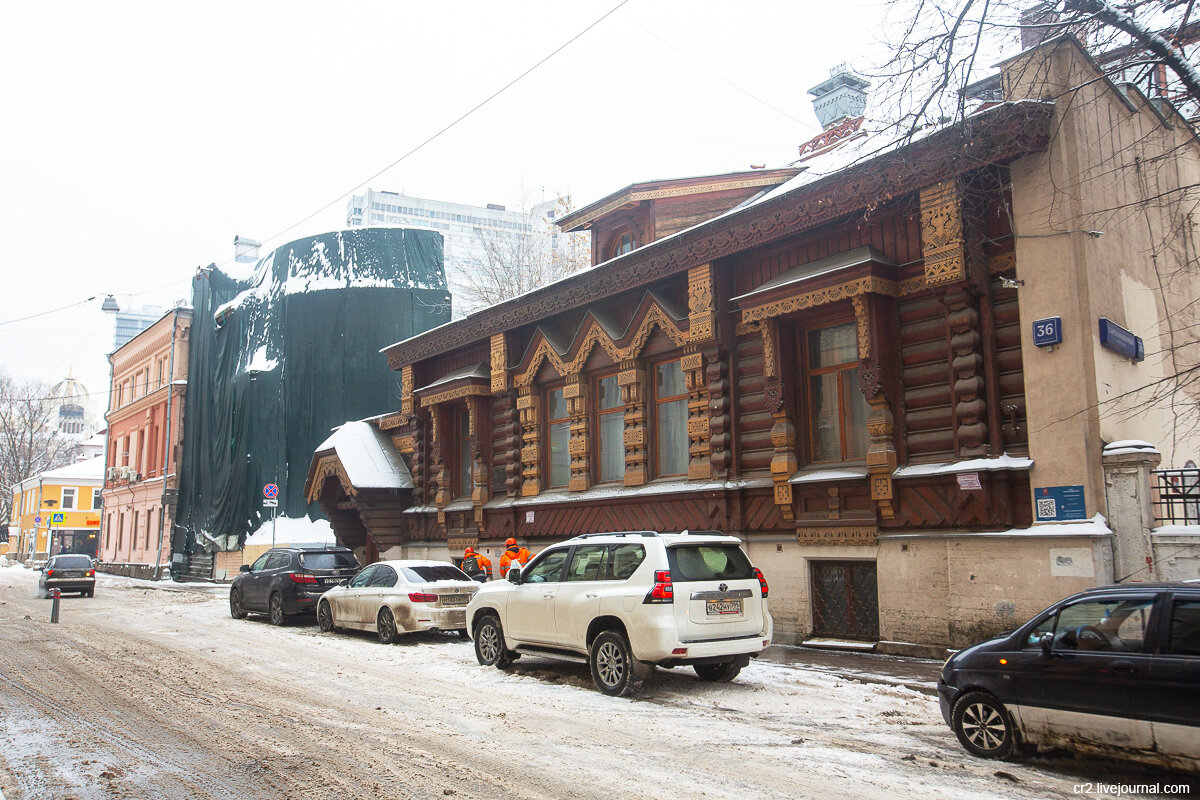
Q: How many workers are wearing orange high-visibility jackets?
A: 2